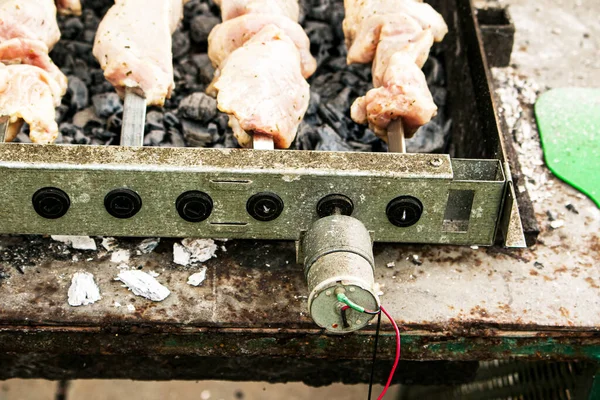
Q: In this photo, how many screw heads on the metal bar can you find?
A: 1